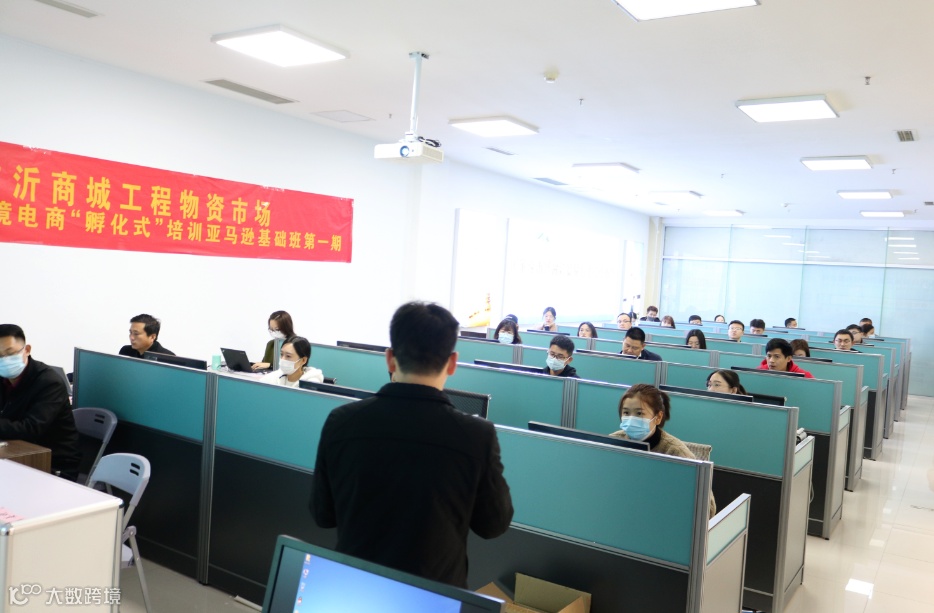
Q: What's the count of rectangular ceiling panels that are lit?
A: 10